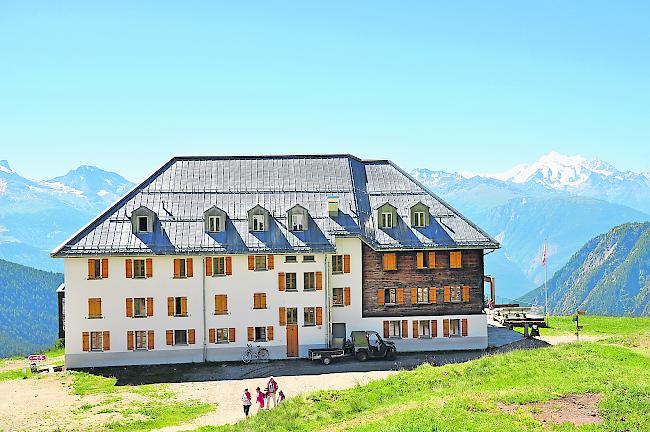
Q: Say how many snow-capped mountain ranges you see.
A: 2